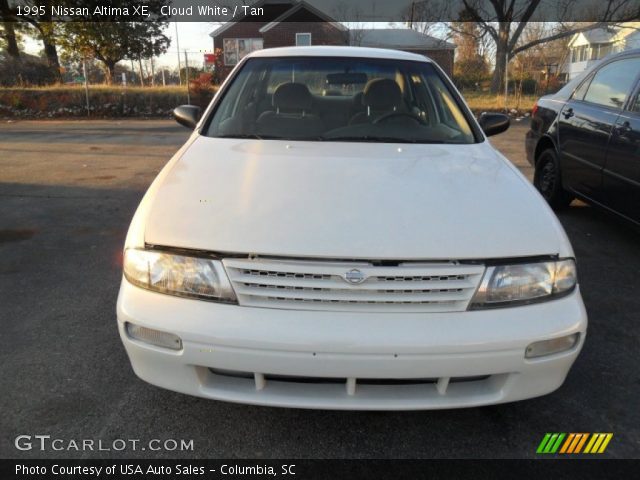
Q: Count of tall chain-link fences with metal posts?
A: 1